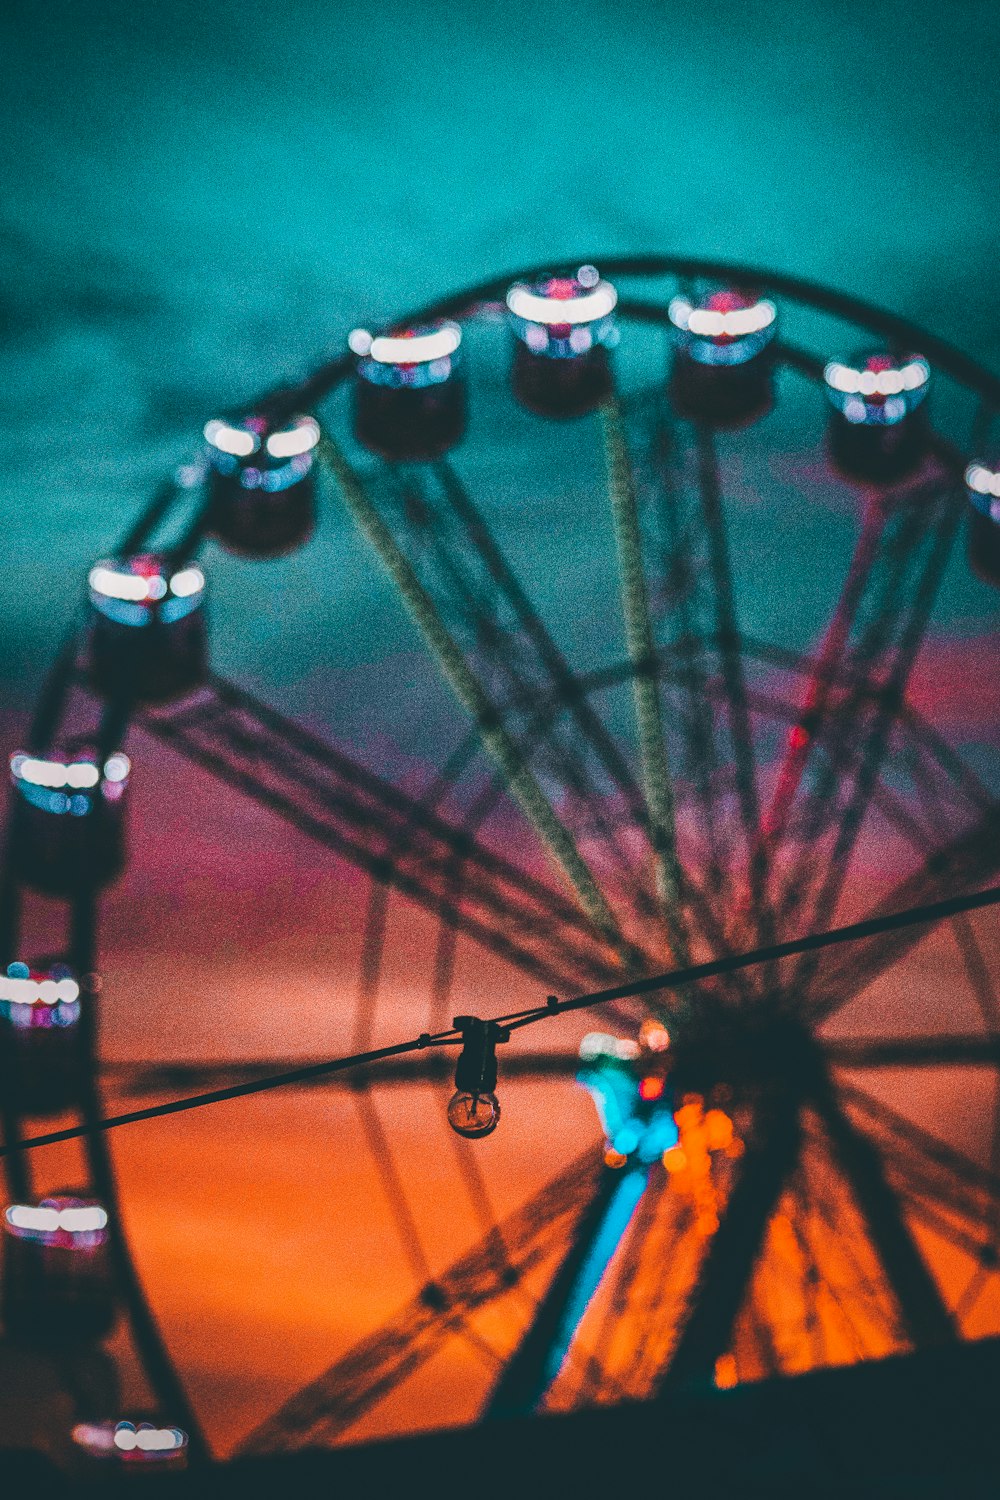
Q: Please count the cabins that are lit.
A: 11